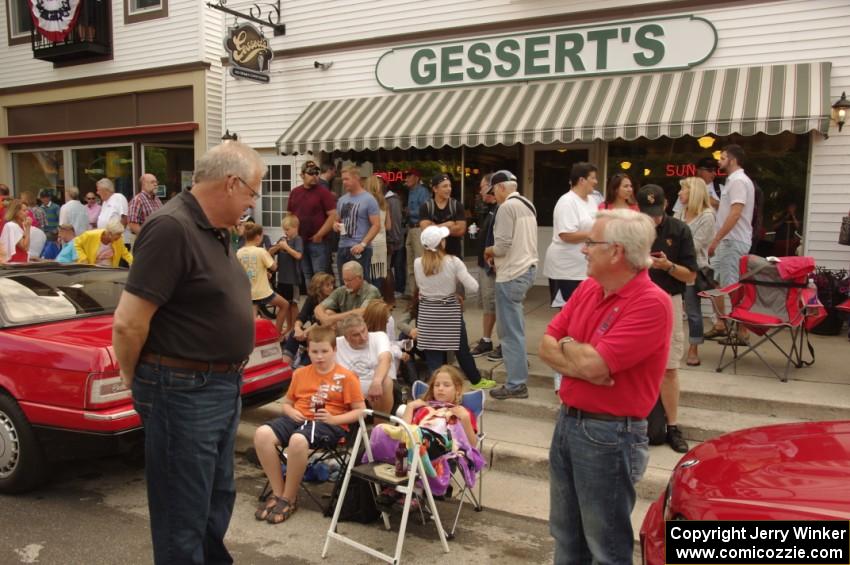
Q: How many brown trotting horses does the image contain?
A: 0